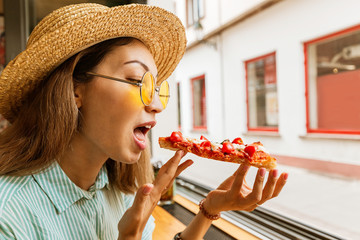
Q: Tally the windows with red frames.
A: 3